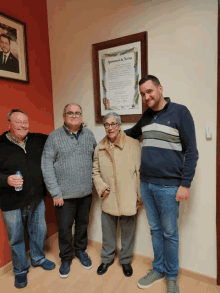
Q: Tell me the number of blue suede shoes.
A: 4